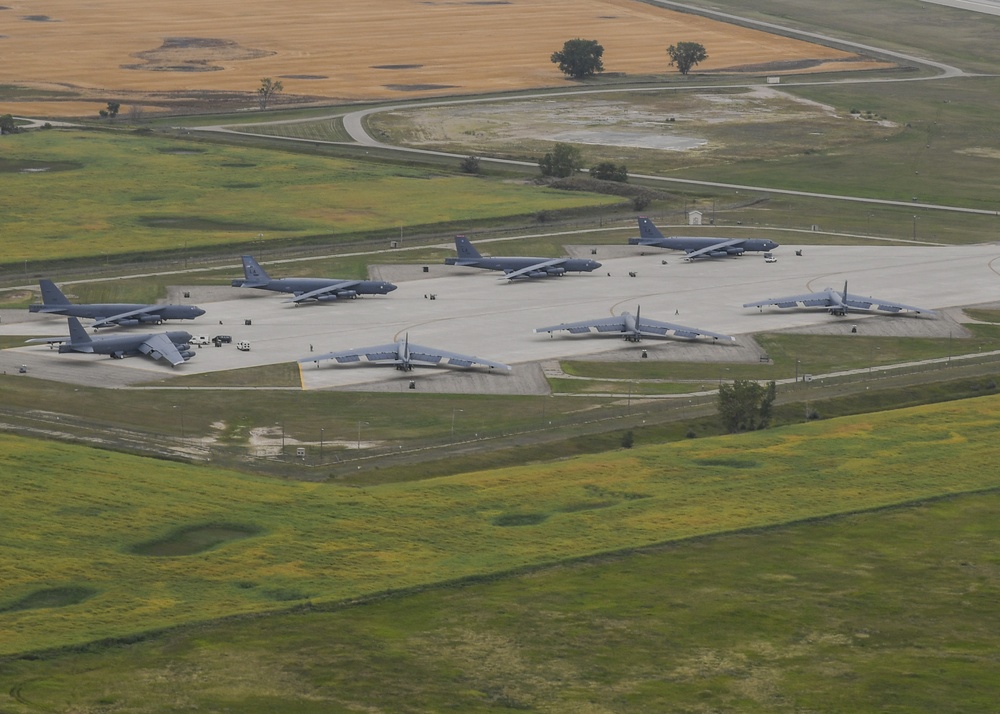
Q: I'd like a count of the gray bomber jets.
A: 8